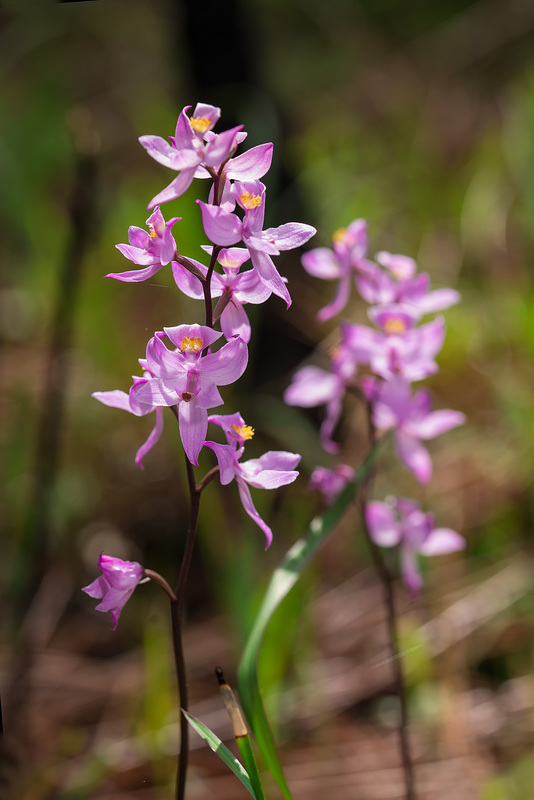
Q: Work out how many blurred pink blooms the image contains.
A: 7